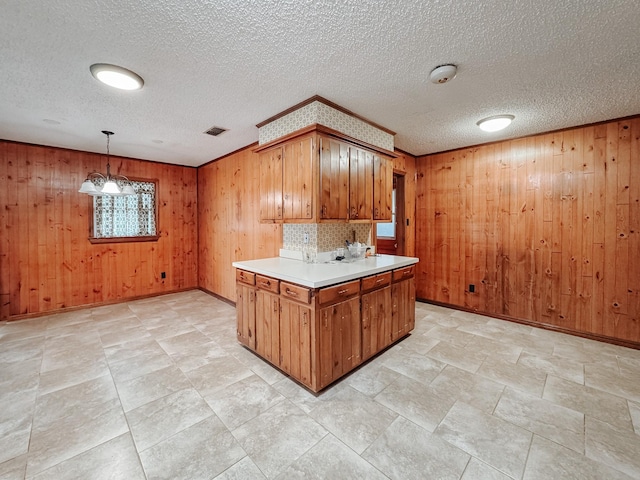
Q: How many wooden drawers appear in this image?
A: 6